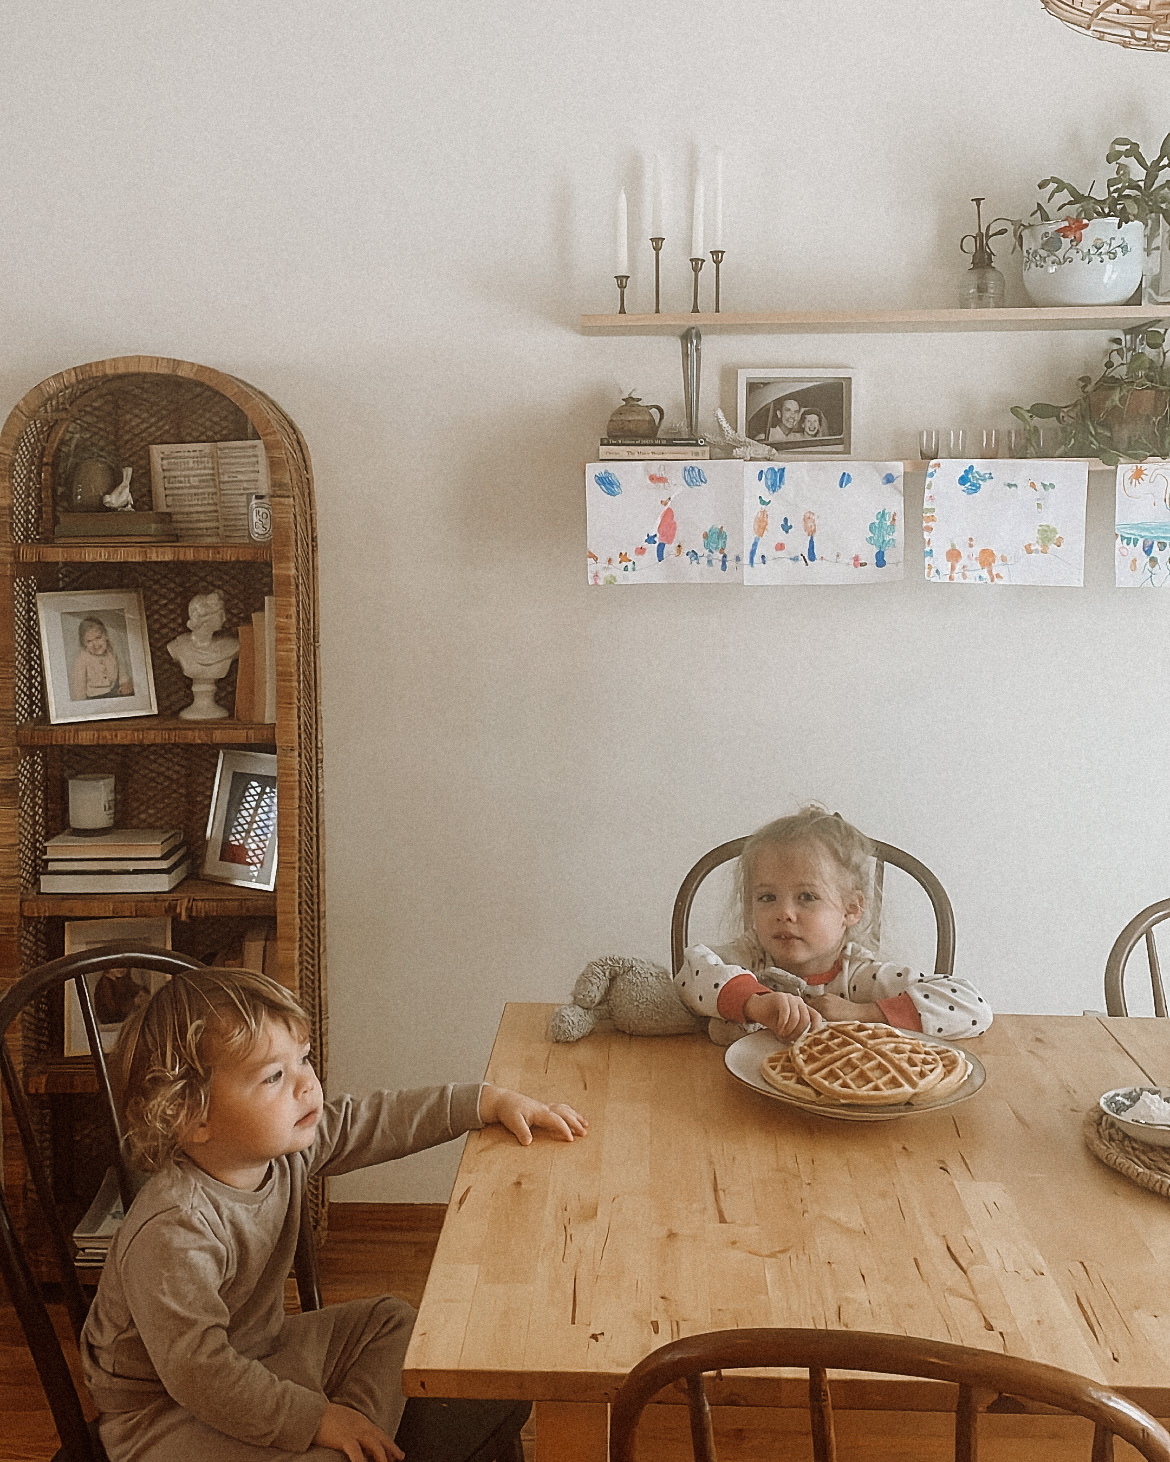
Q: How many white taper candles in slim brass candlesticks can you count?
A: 4